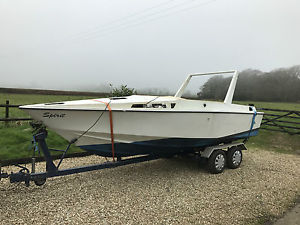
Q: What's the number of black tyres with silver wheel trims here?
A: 2